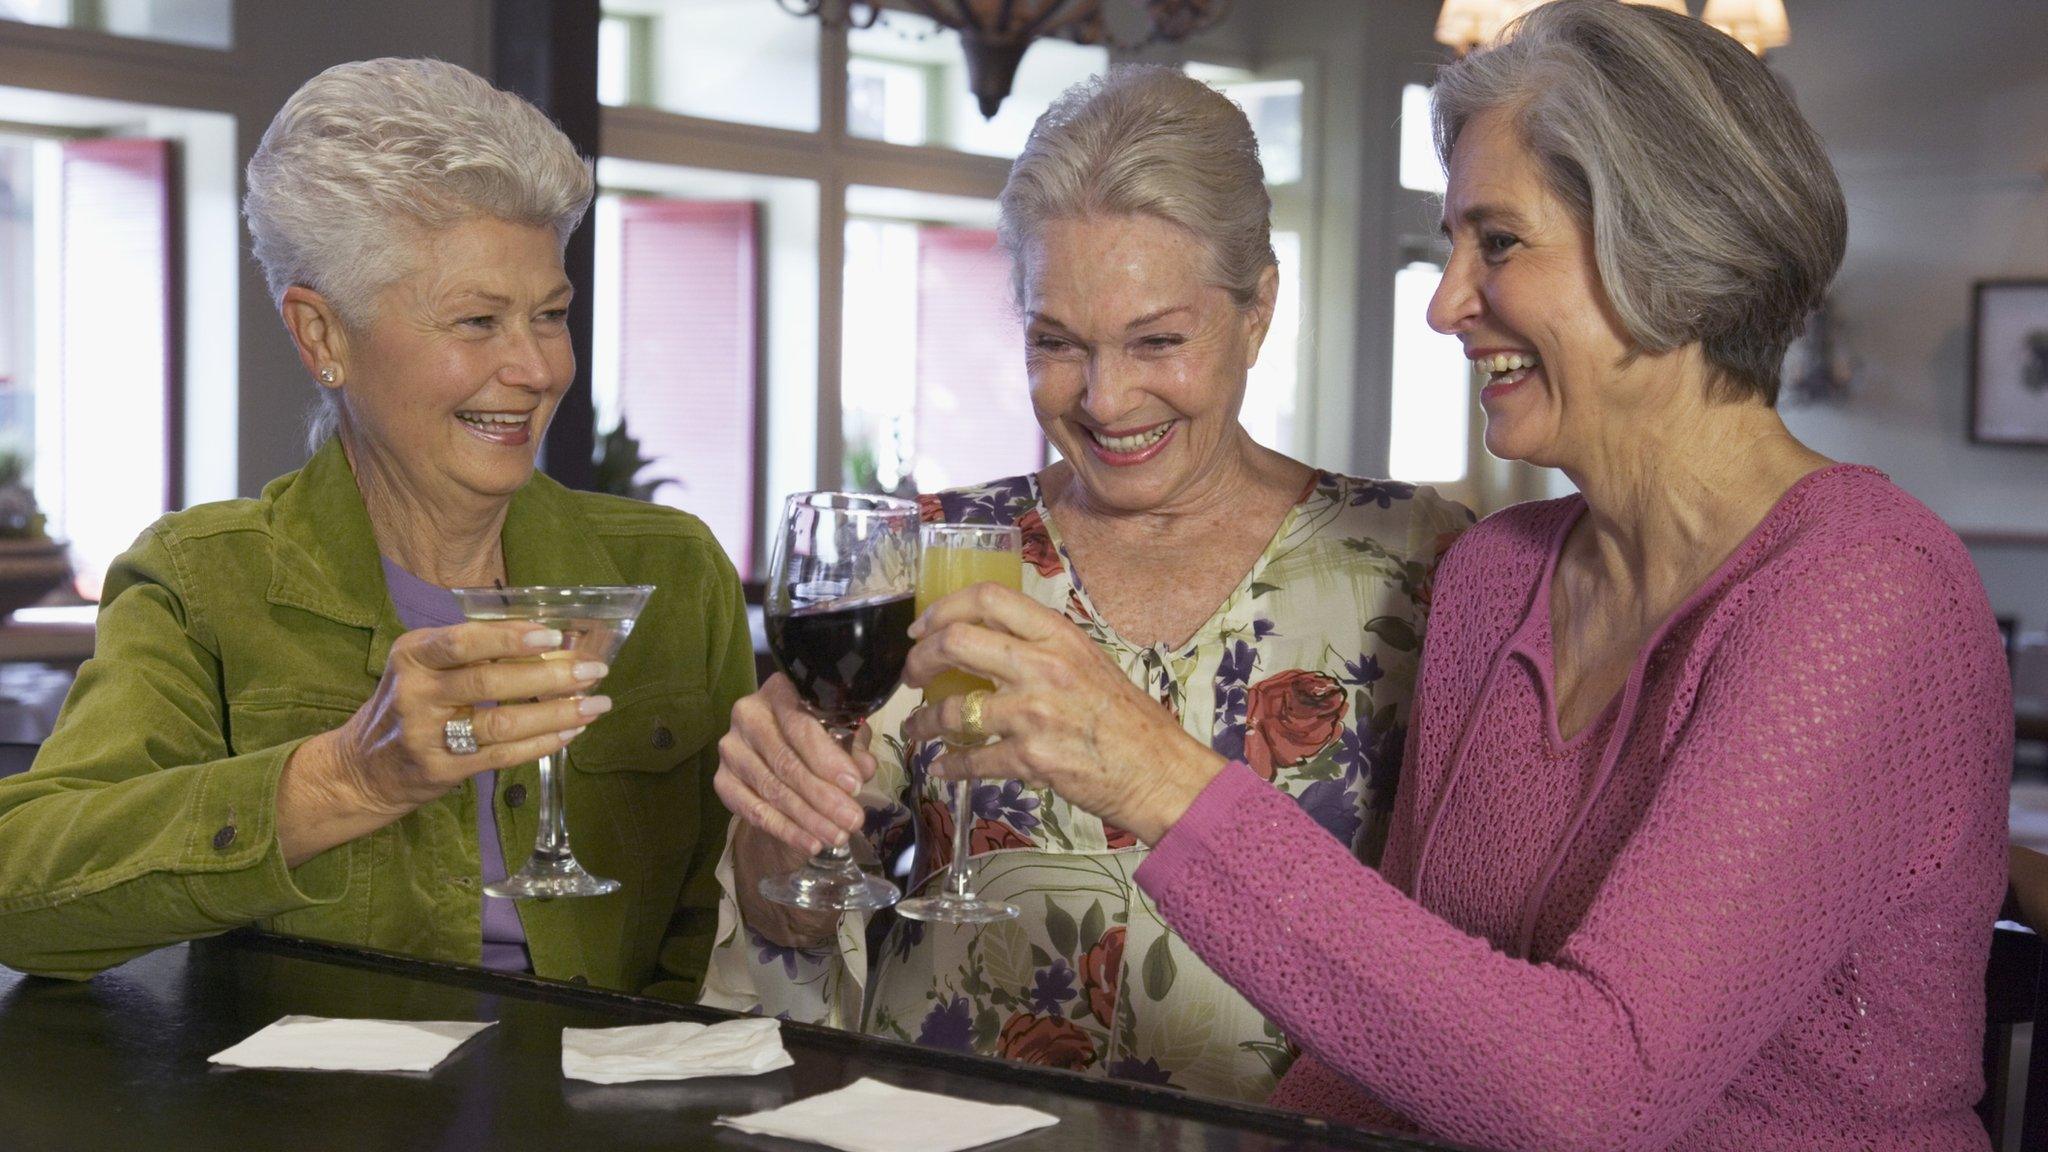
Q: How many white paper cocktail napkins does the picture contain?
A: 3